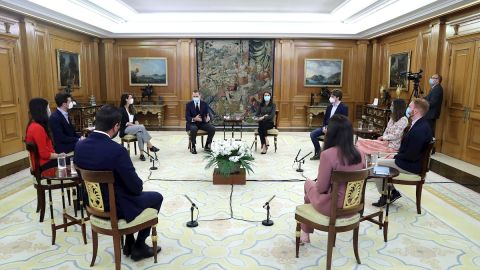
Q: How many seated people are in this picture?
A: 10